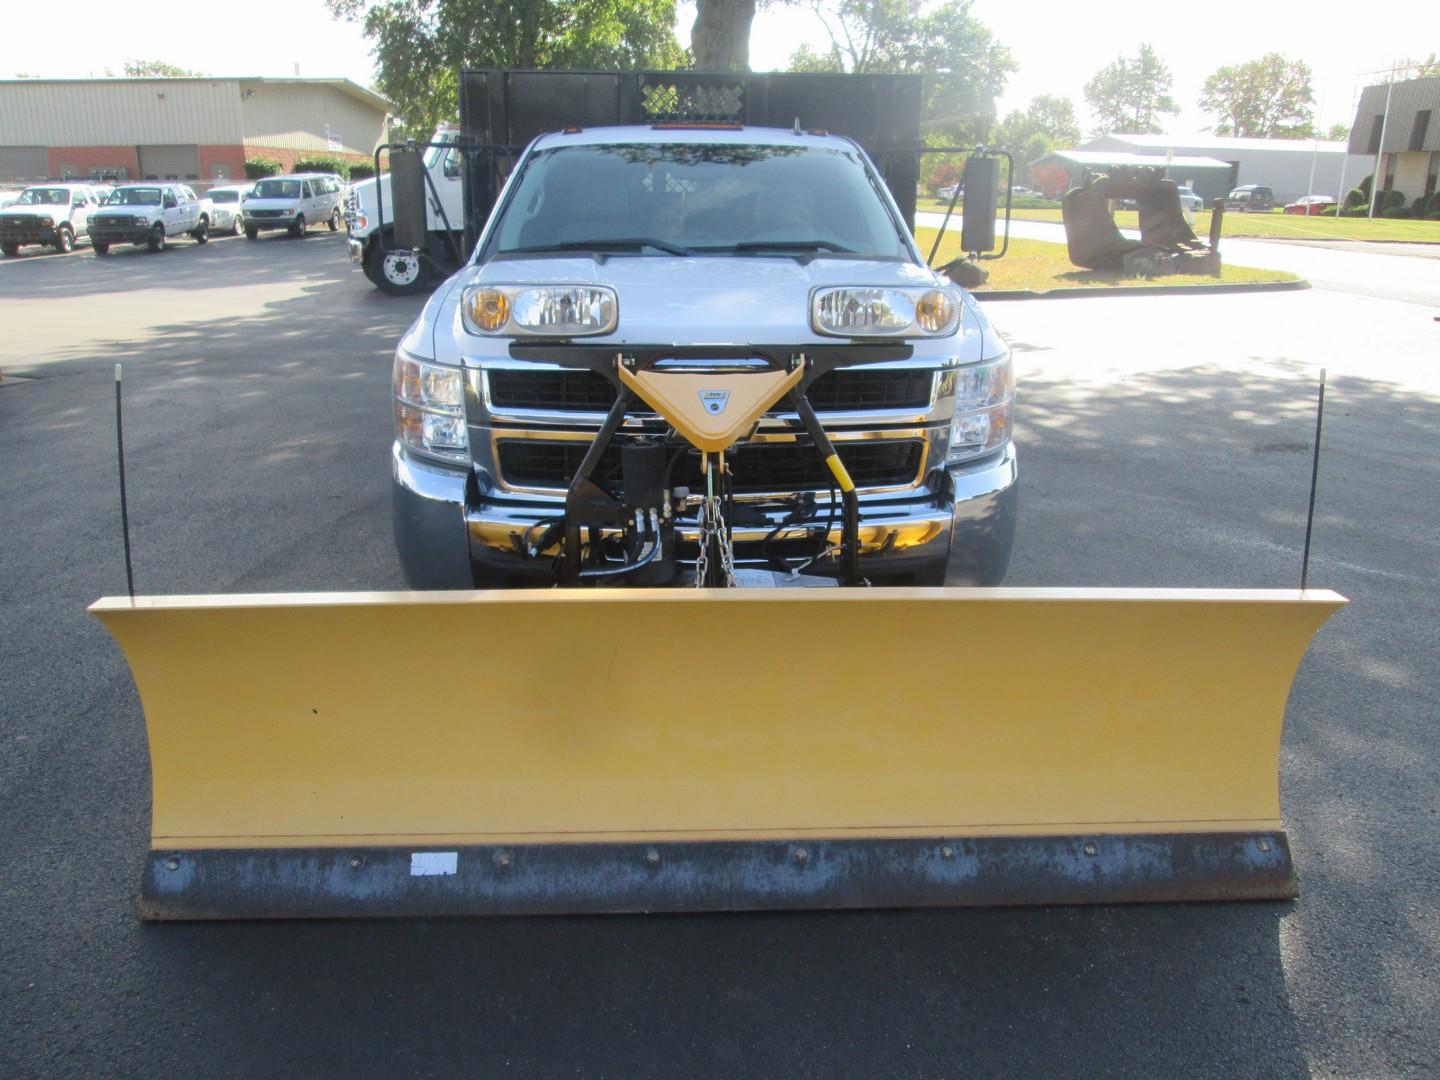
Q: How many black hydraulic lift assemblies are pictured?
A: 1